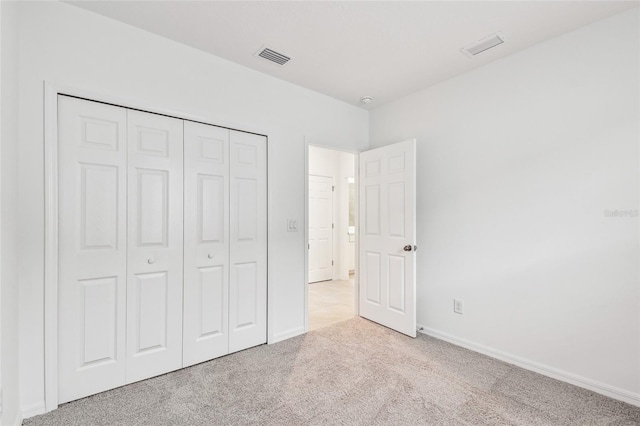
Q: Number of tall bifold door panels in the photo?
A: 4